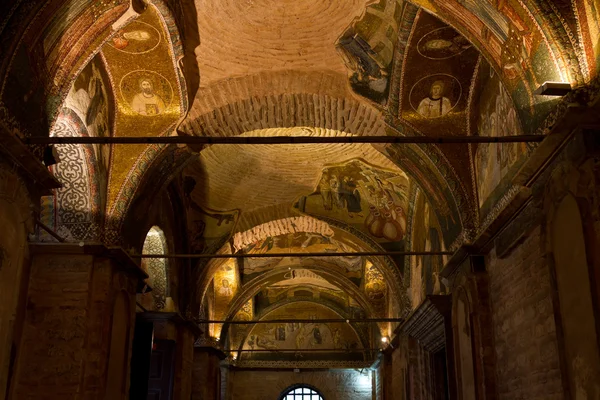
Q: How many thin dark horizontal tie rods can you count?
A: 4